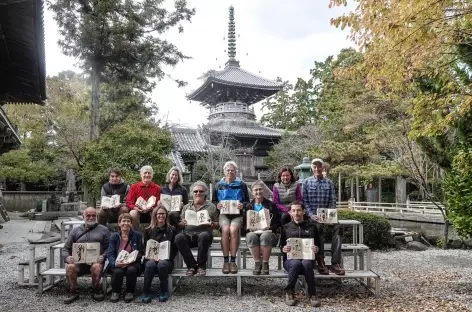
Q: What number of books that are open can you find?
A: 11